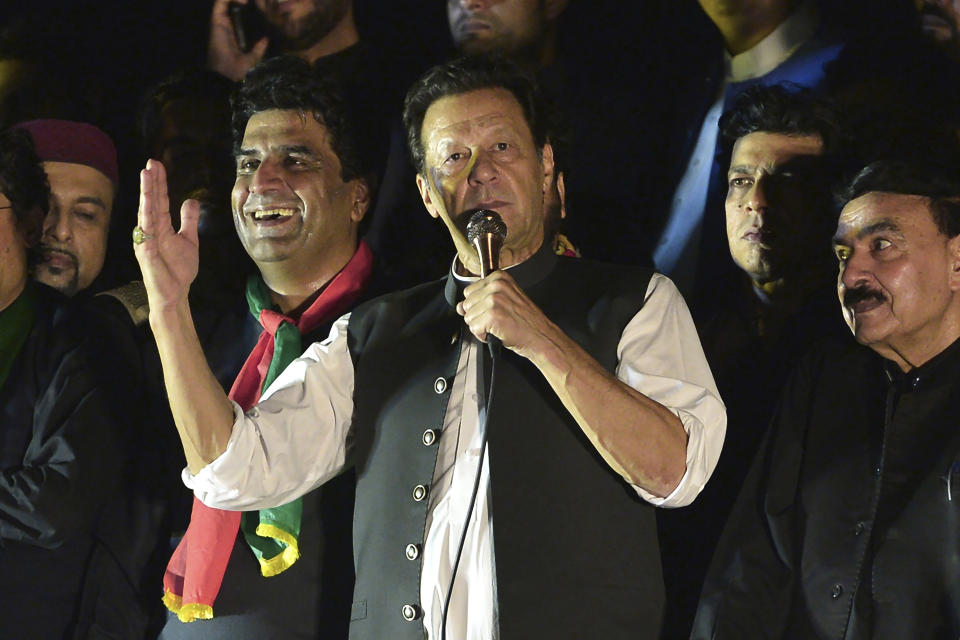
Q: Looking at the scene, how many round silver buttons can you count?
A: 5